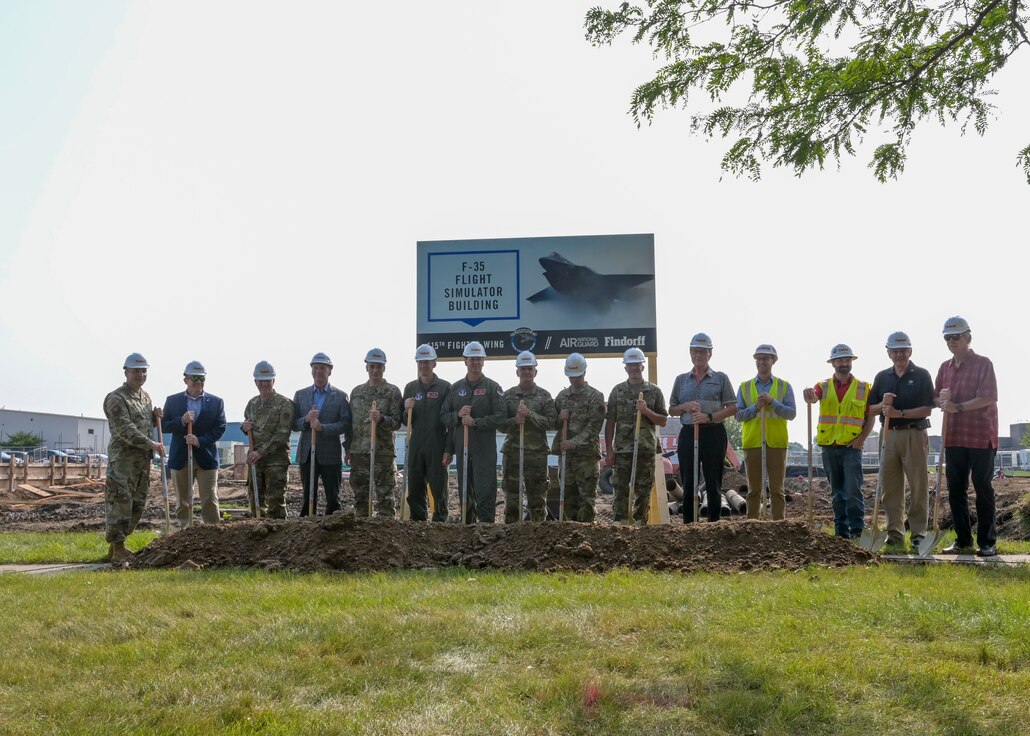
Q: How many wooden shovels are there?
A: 15